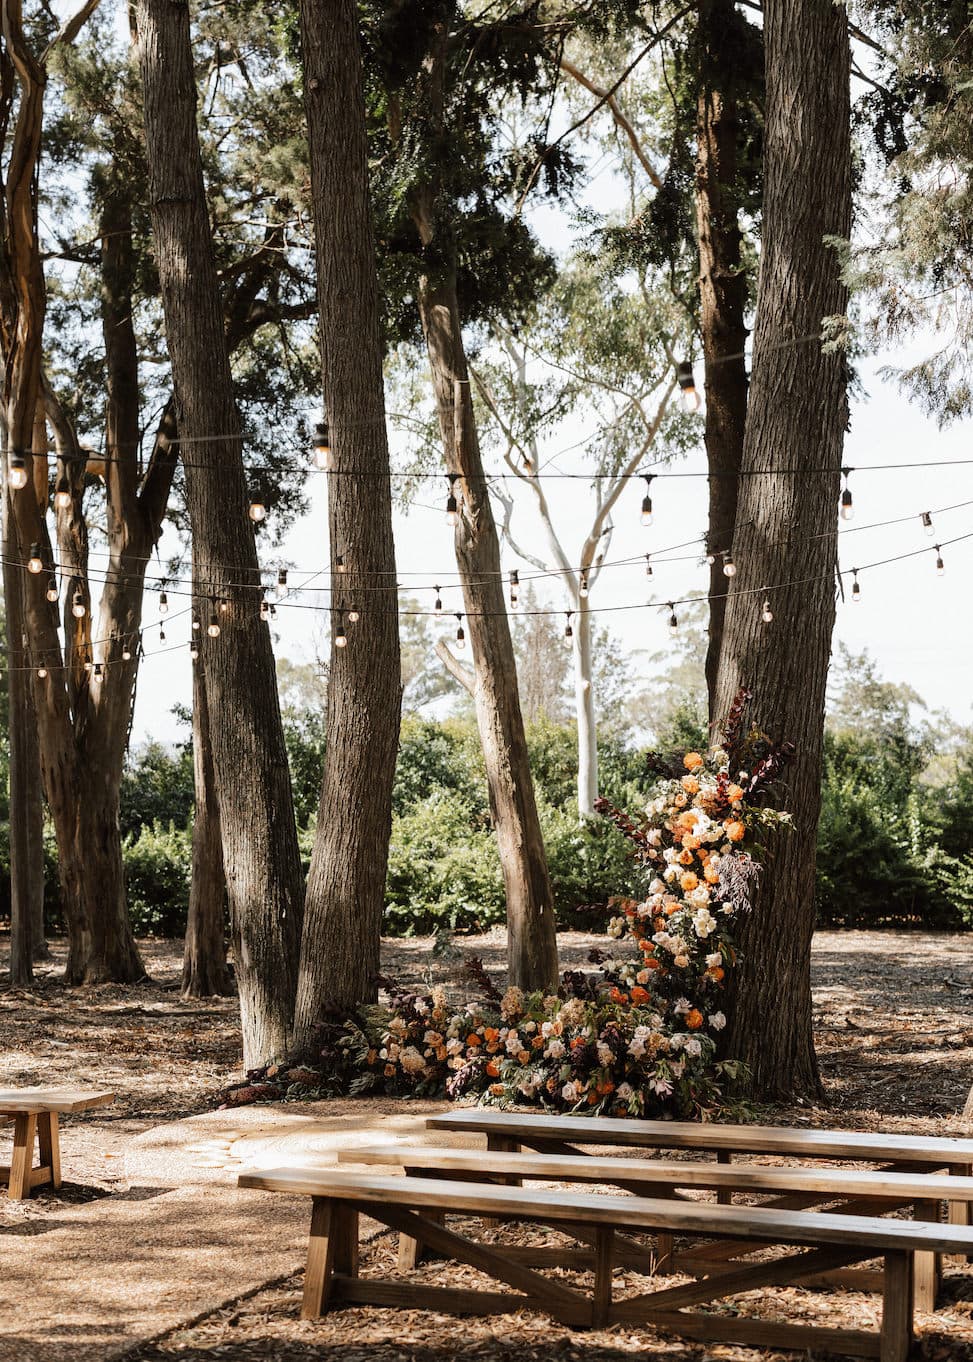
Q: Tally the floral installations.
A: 1